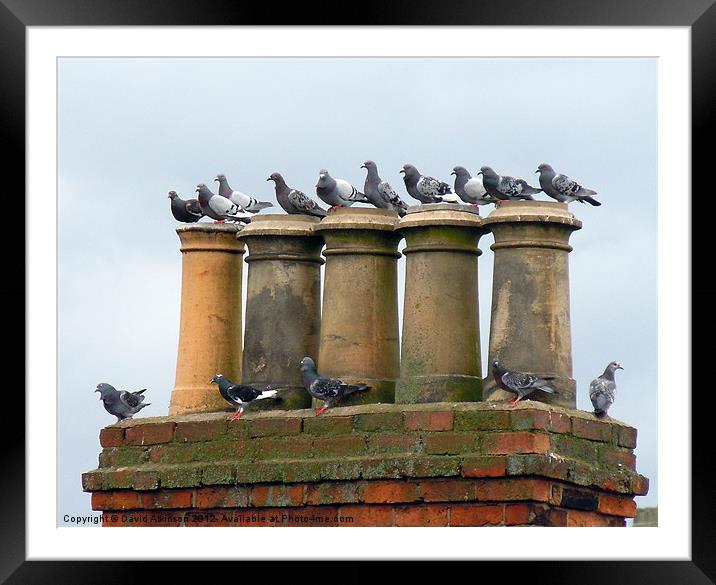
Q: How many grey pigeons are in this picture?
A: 15